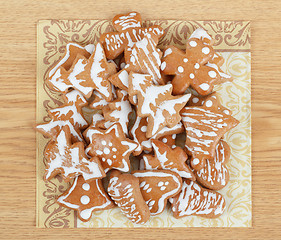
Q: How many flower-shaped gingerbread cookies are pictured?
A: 1